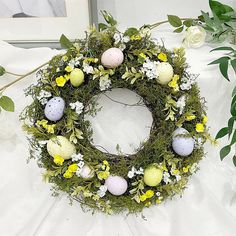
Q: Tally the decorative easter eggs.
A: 9